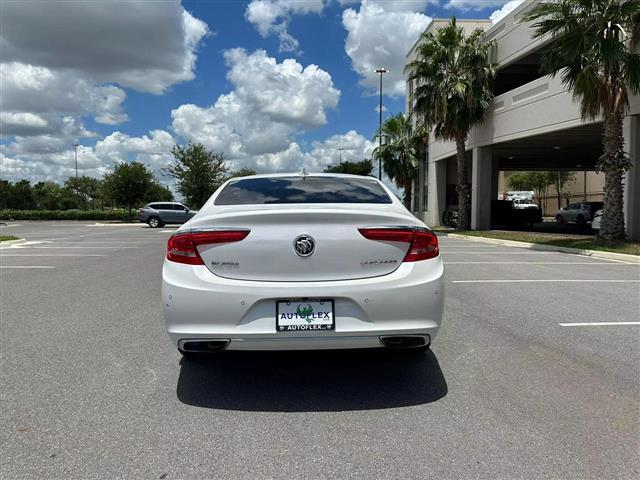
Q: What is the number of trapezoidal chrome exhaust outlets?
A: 2